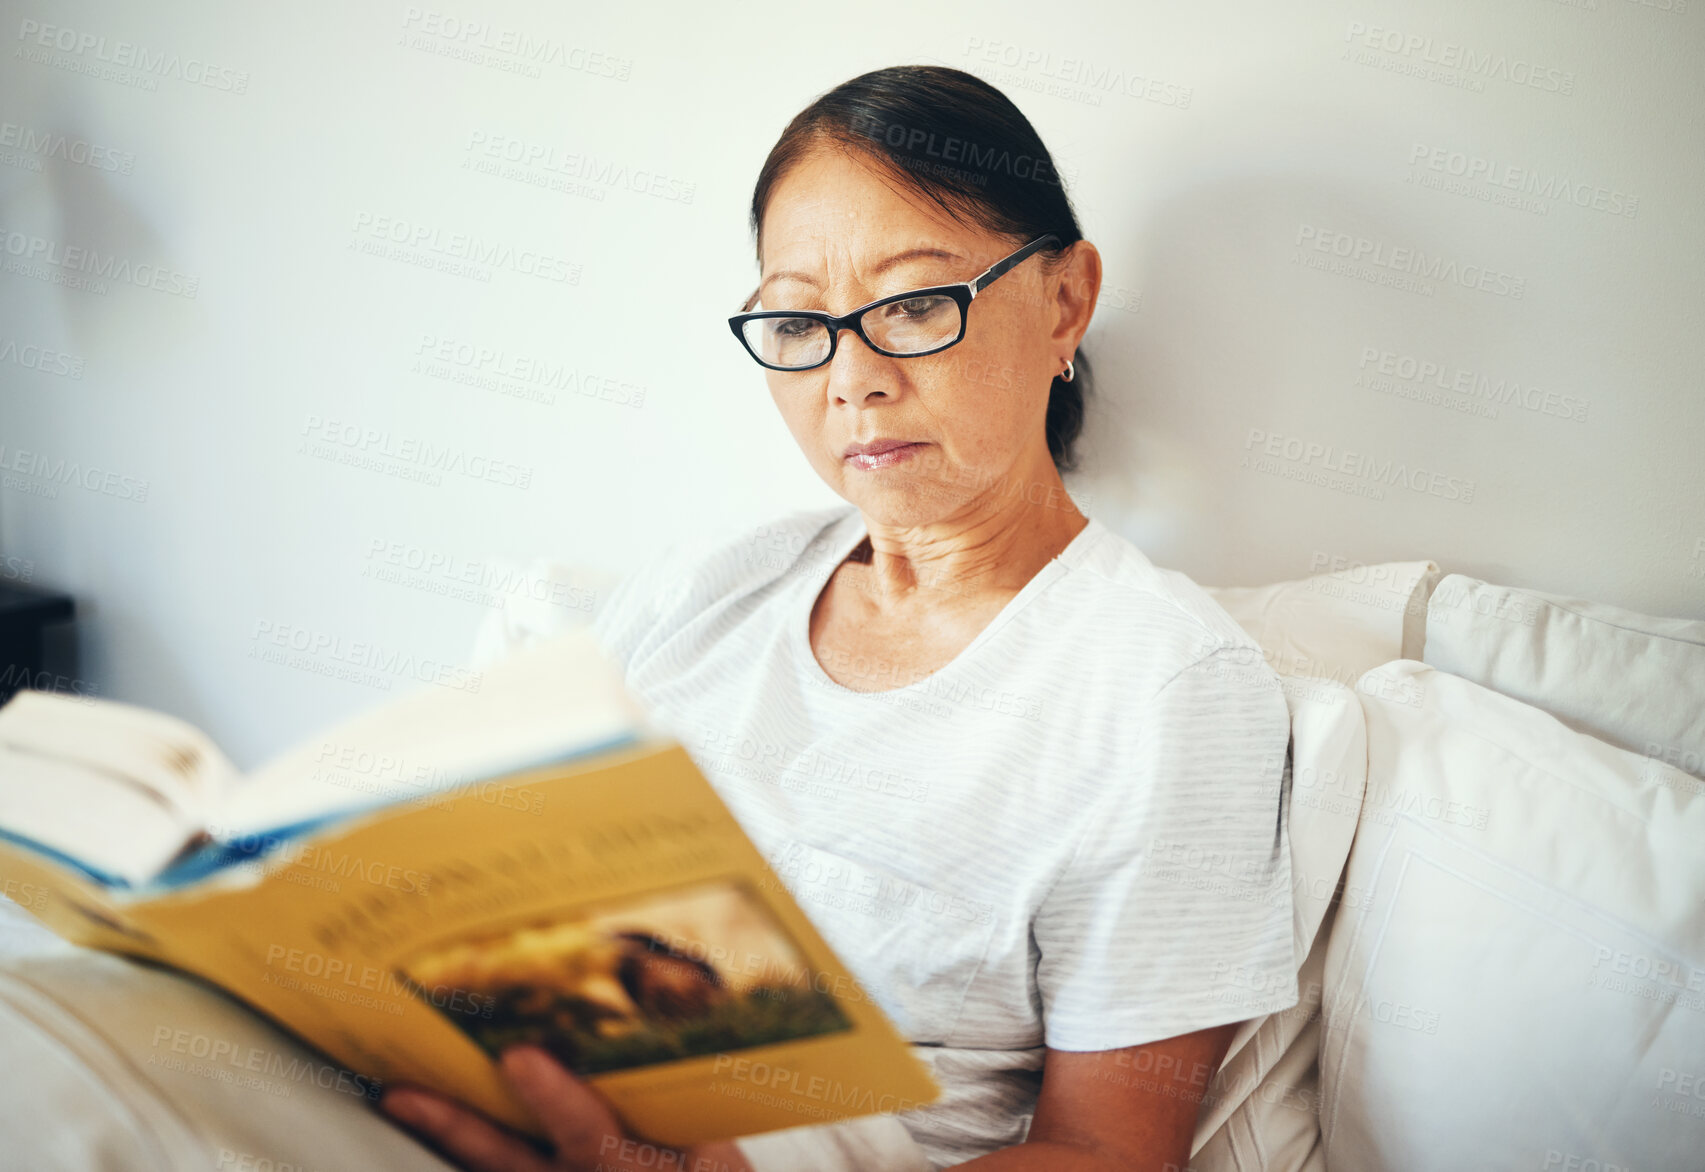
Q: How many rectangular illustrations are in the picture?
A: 1